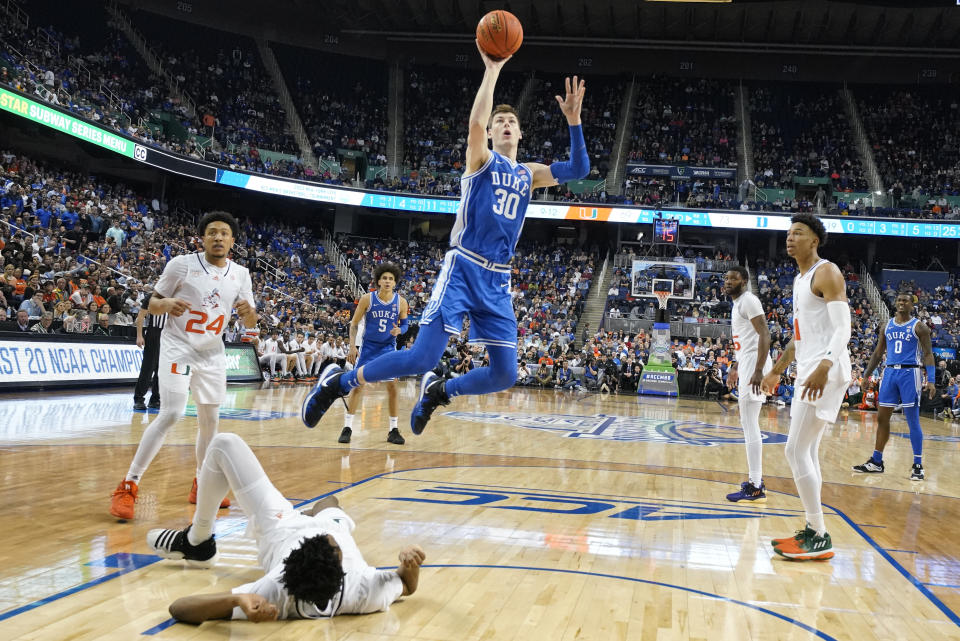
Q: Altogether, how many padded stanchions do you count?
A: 1